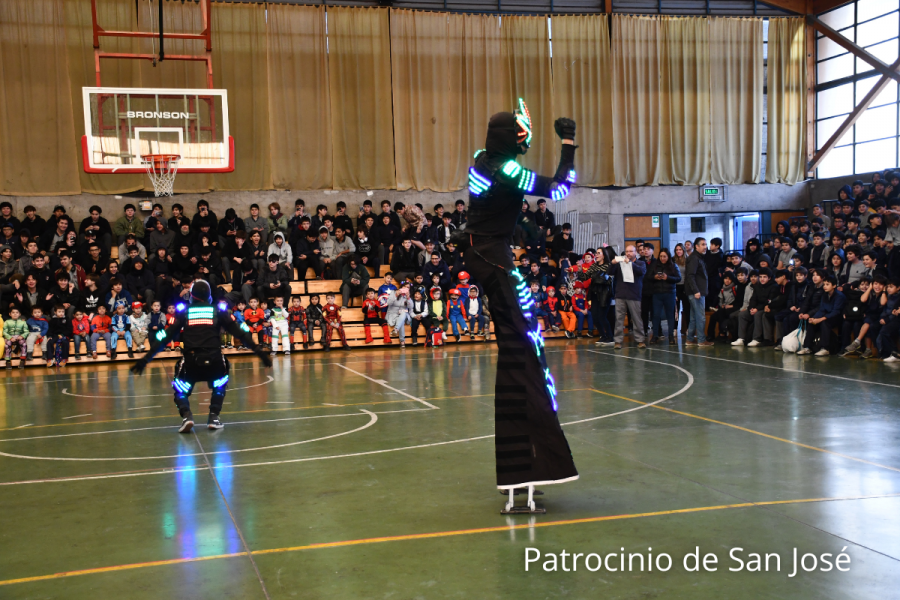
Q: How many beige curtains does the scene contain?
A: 14